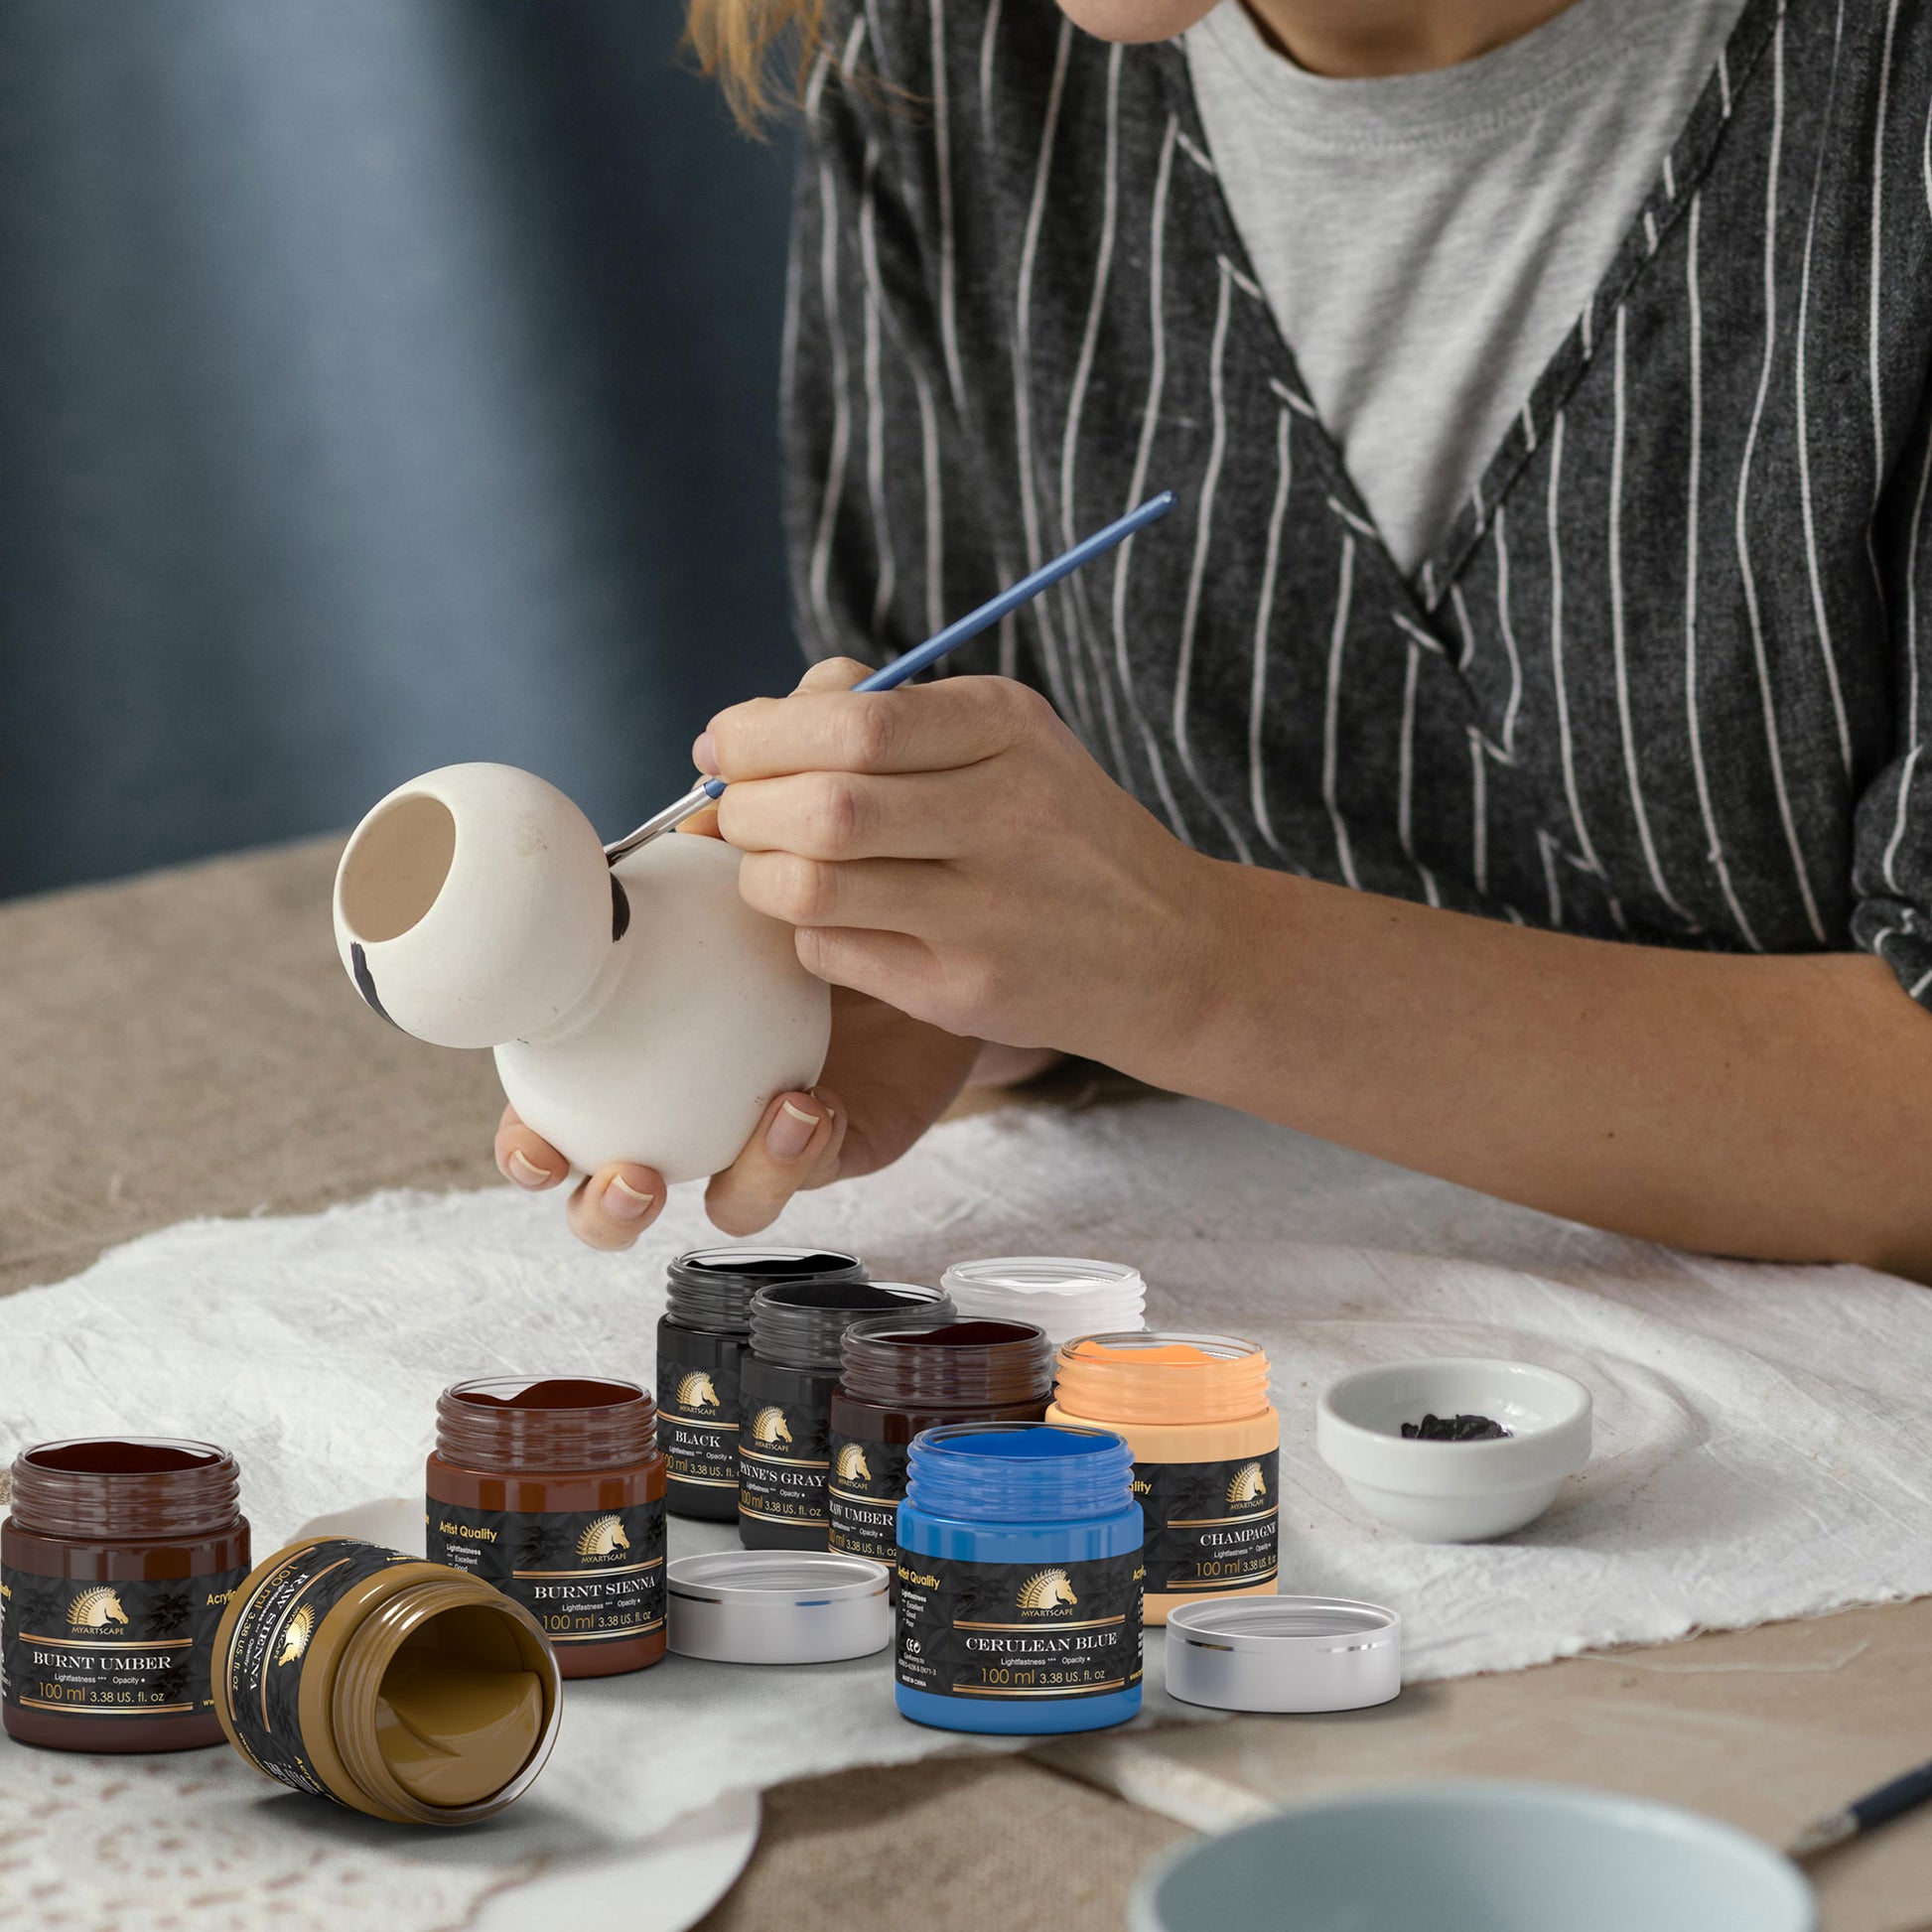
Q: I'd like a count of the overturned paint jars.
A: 1